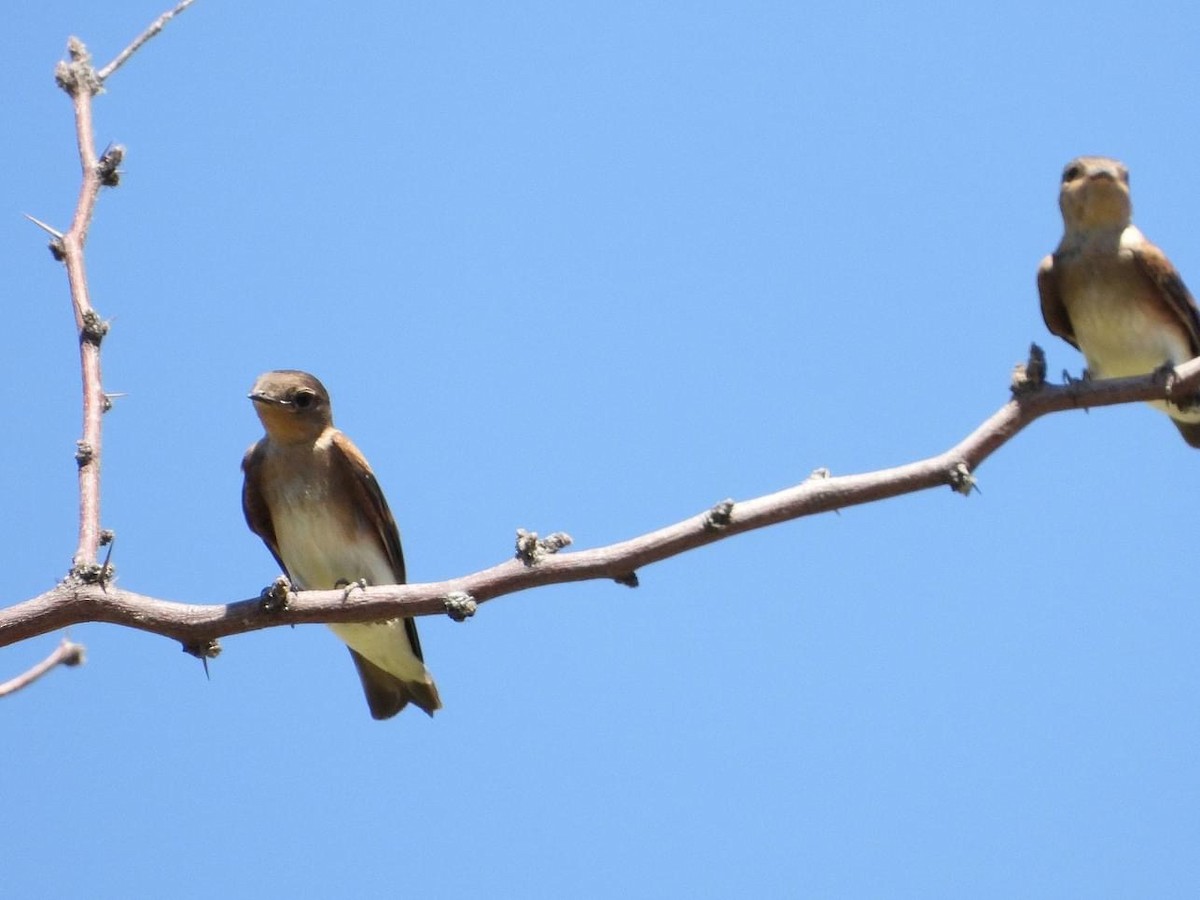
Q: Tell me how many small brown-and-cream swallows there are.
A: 2